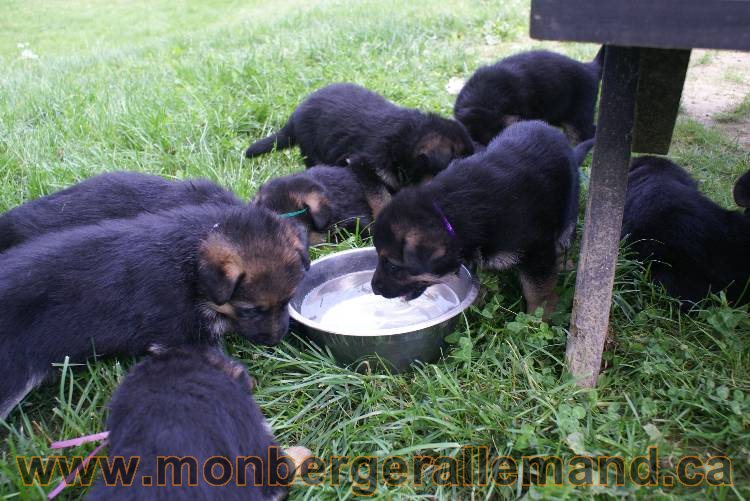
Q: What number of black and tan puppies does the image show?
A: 8